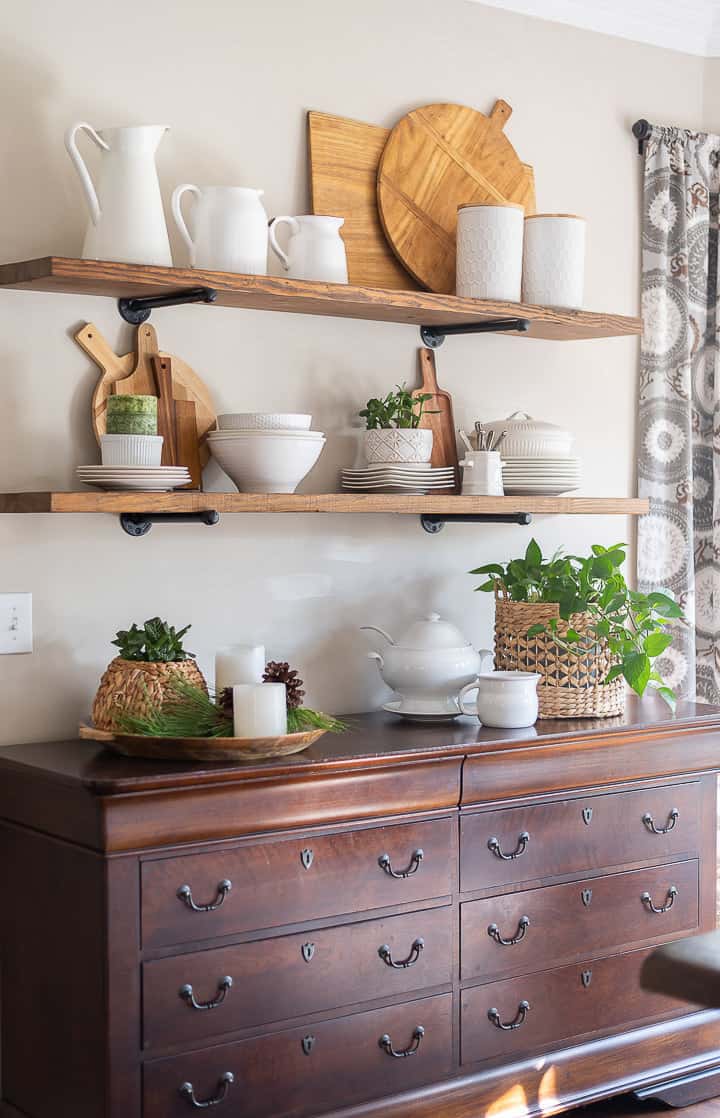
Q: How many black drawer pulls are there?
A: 11